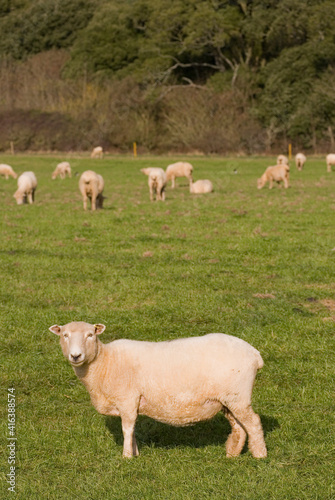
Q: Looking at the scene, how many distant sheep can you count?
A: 12